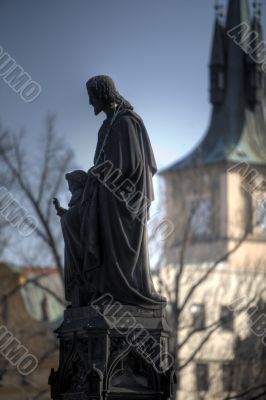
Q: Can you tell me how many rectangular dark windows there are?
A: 4